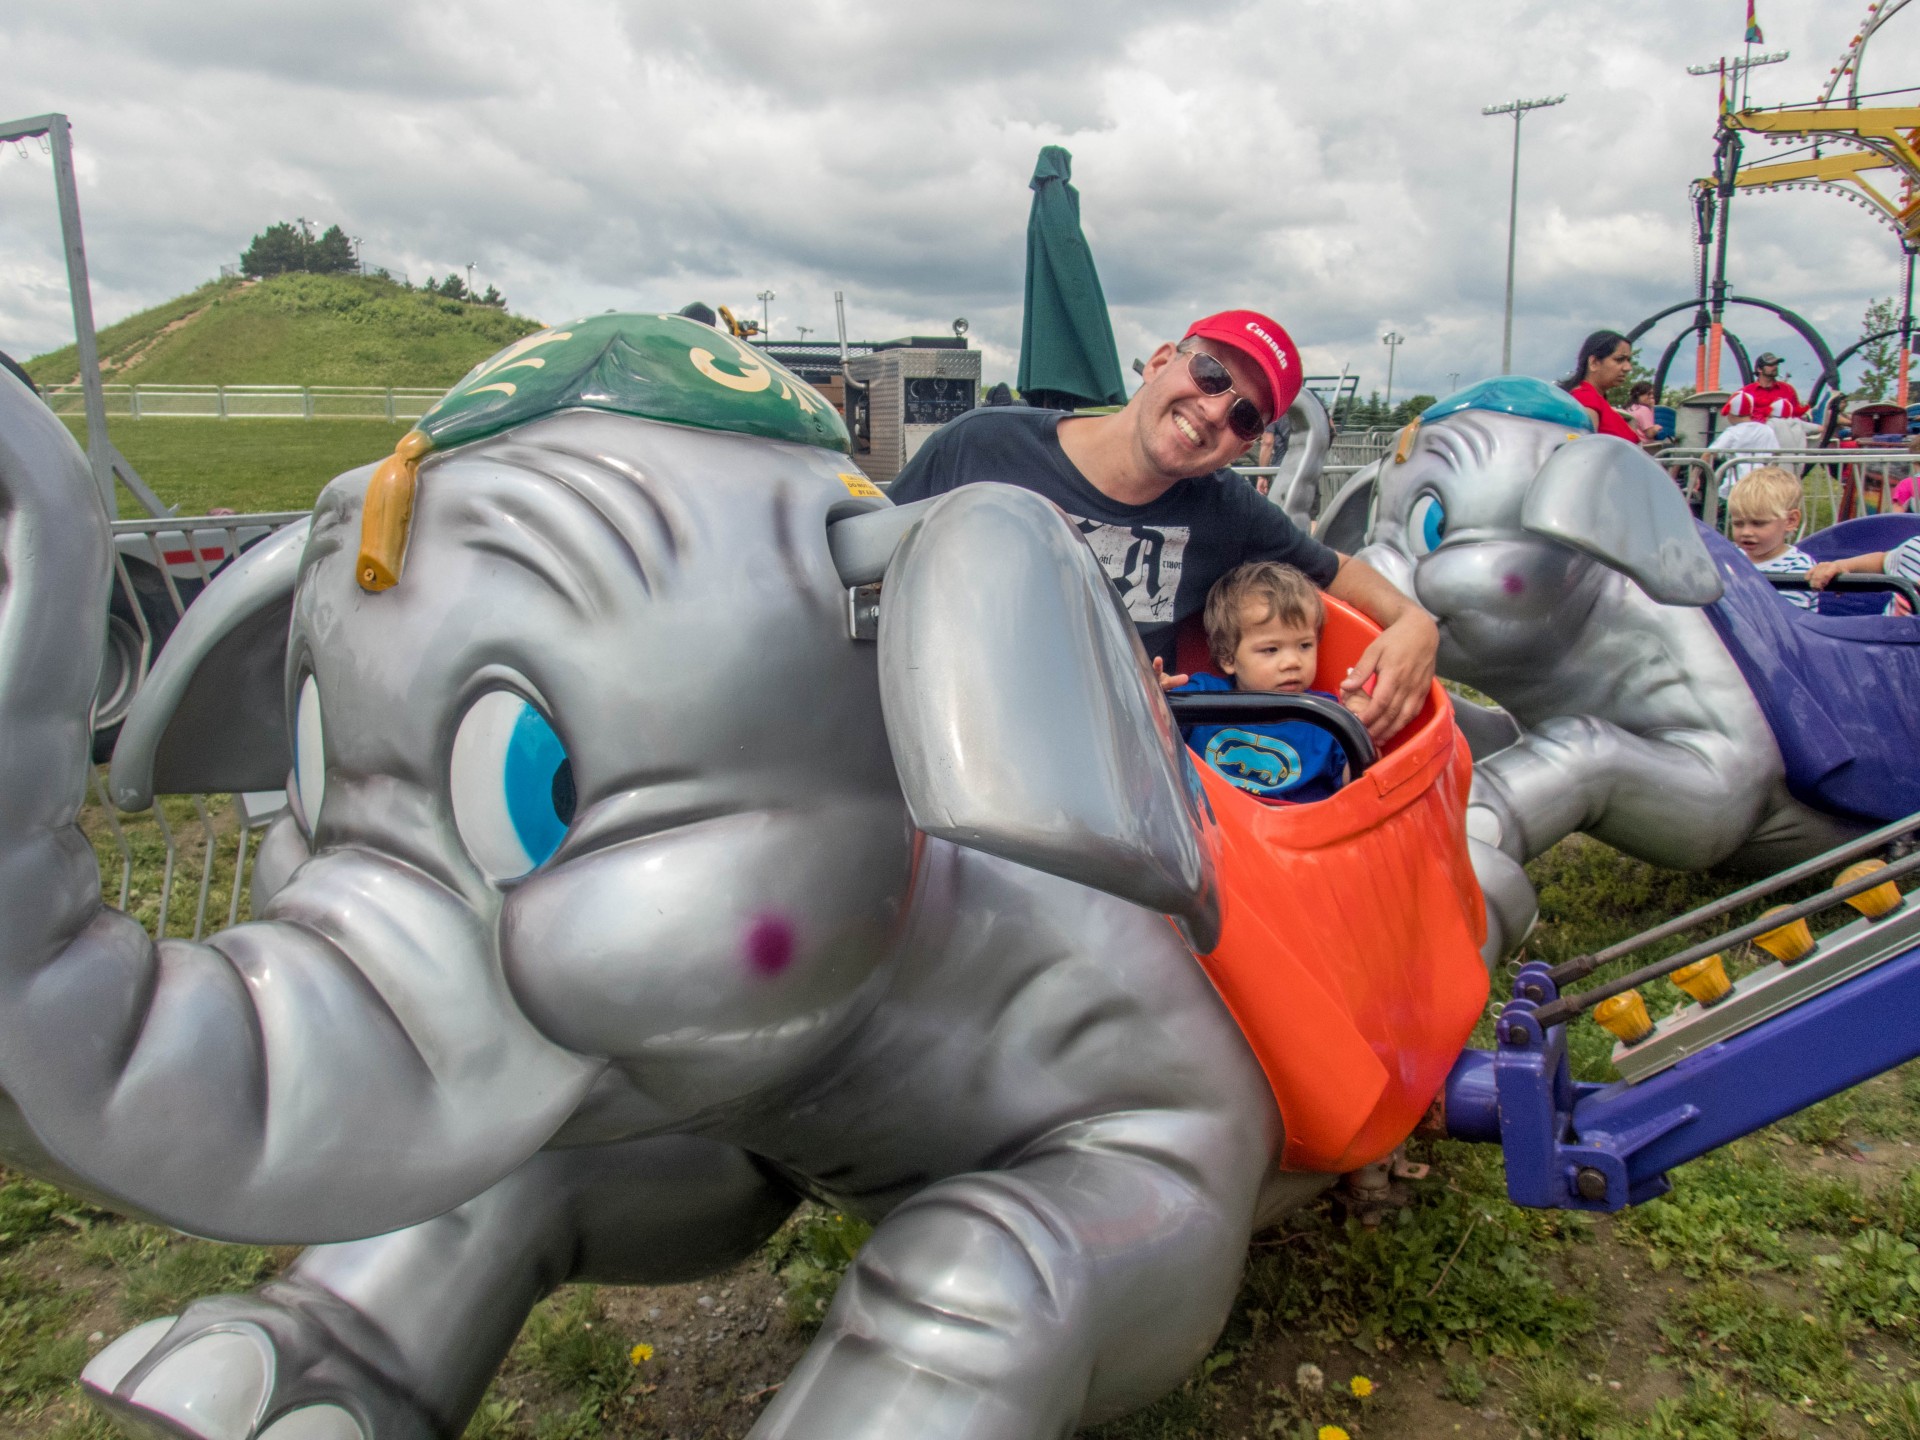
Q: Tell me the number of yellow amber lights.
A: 4